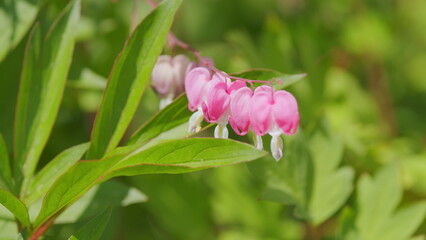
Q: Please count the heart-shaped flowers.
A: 5